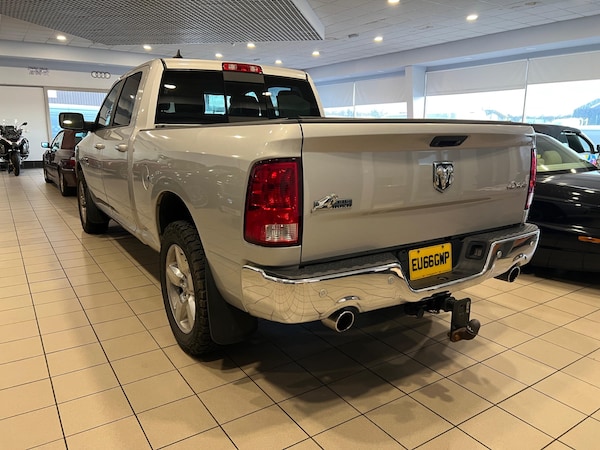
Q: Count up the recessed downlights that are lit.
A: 9